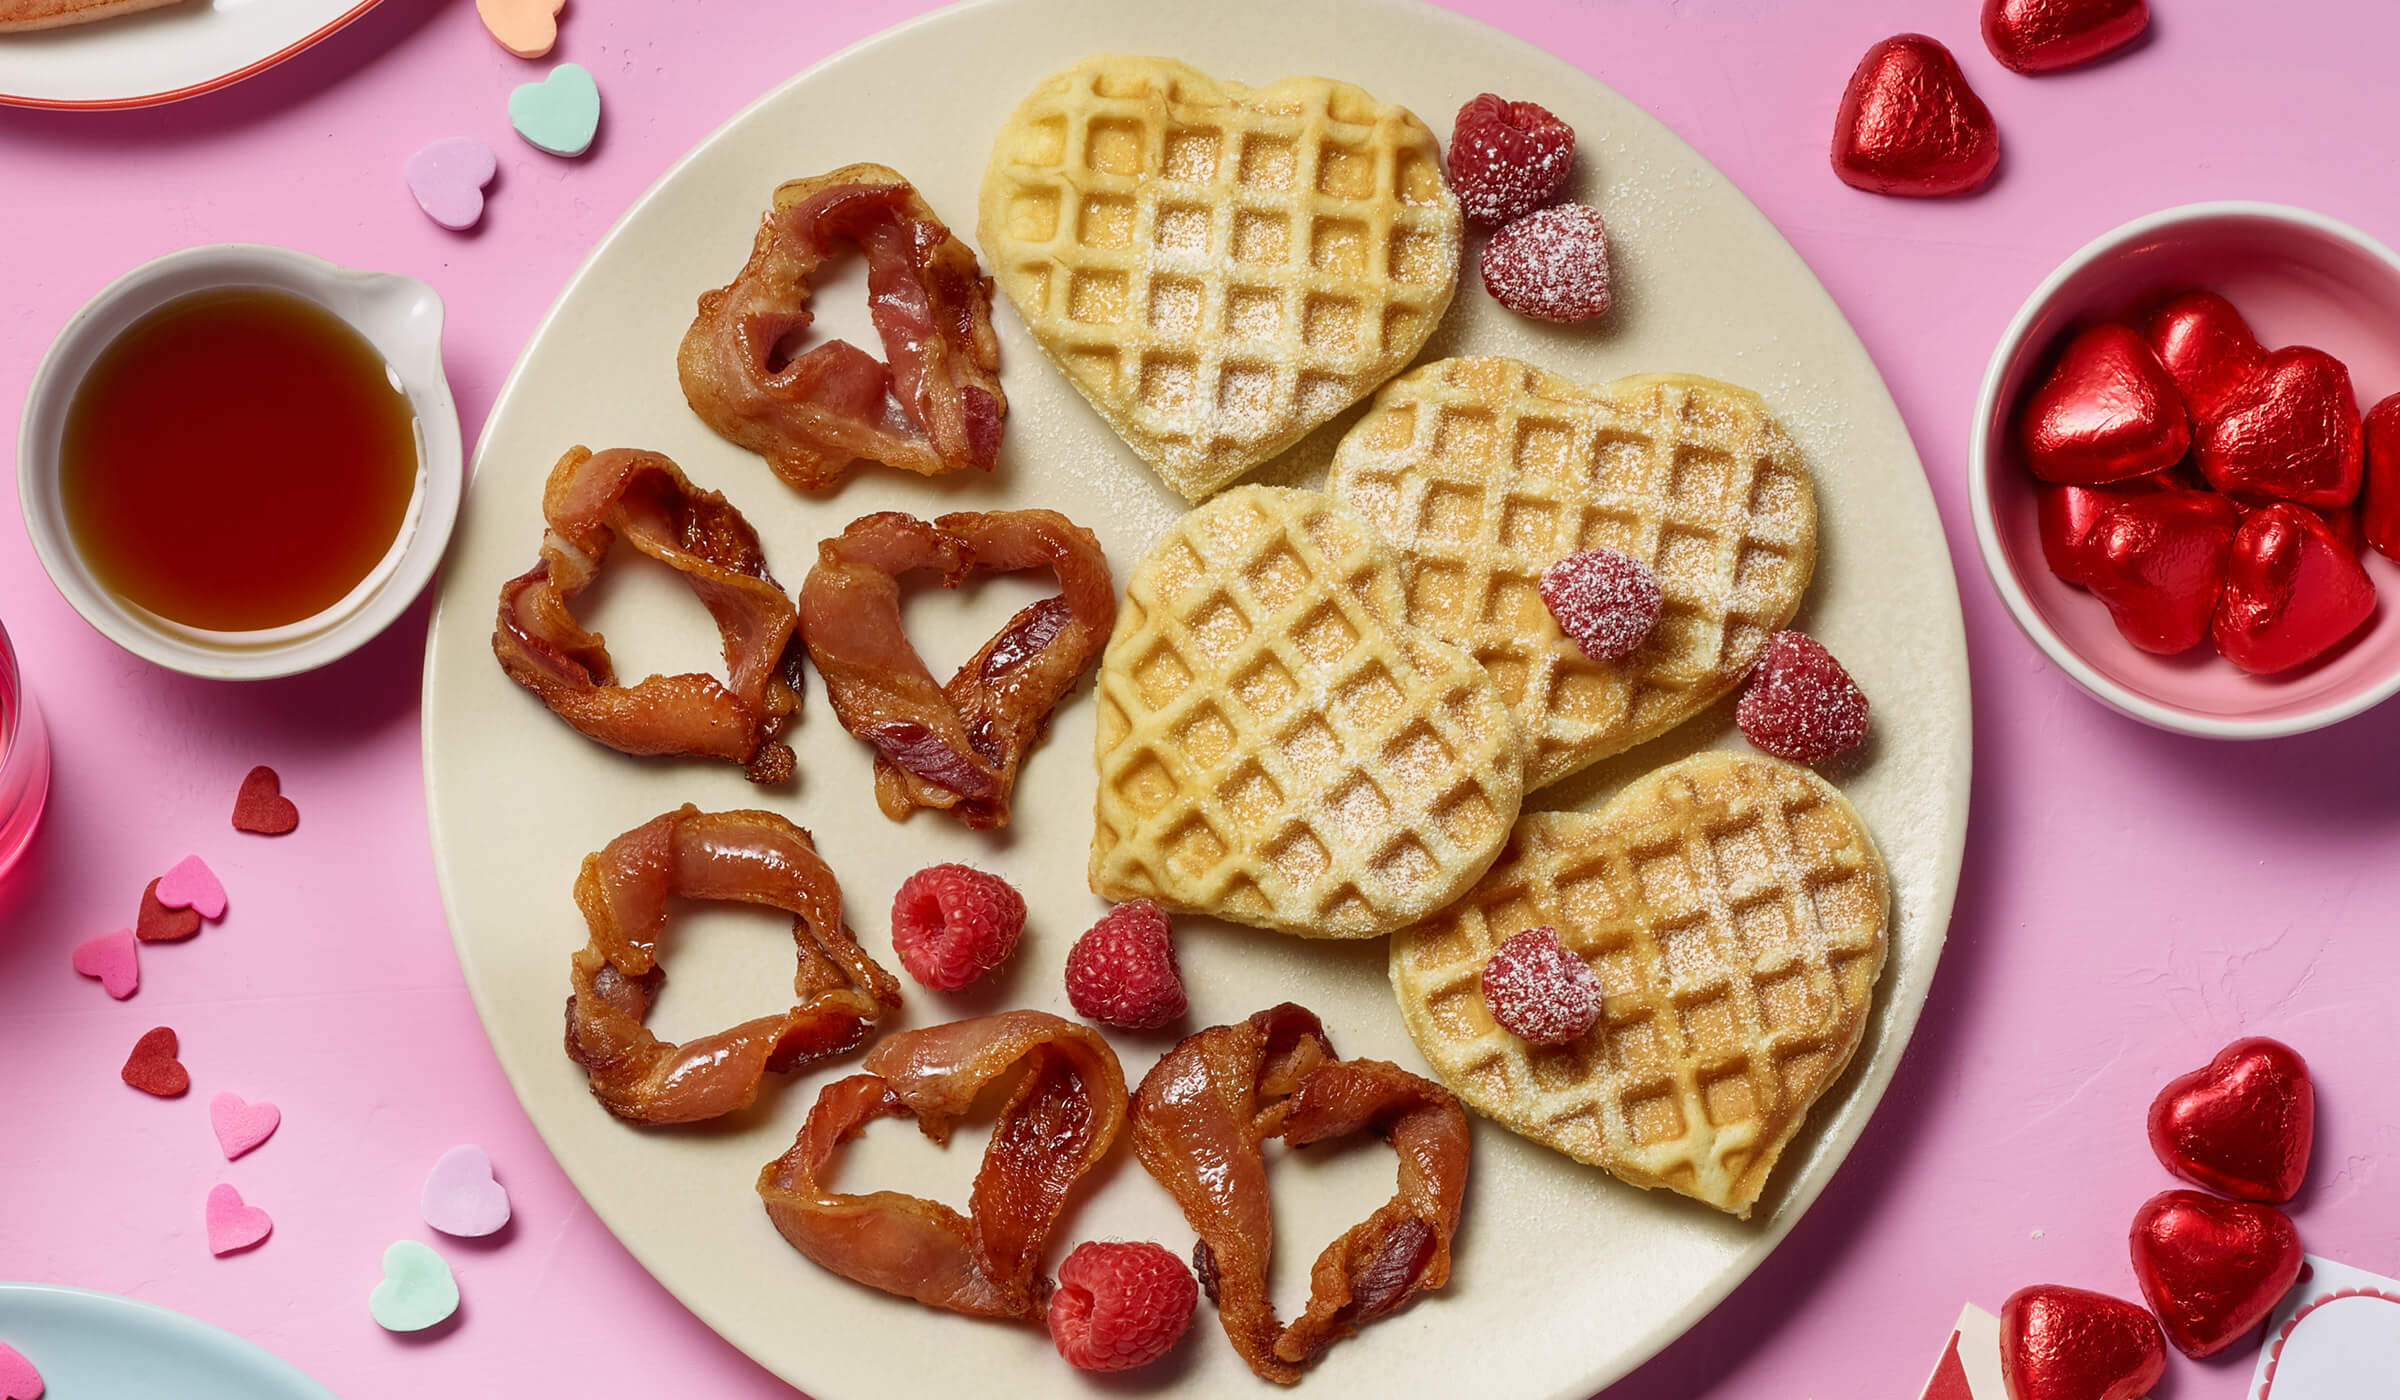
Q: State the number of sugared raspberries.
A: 5